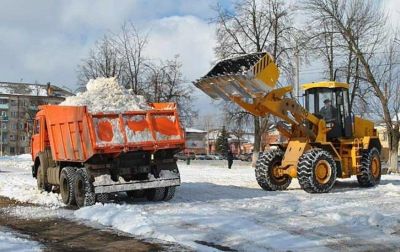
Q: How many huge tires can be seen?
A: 3